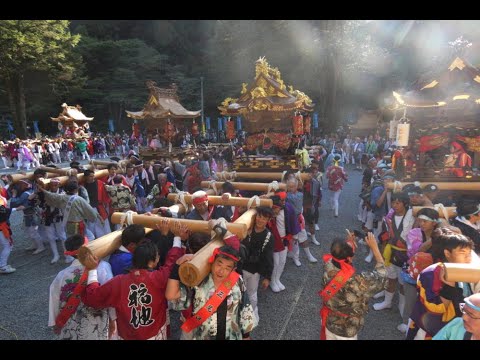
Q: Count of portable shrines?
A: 4